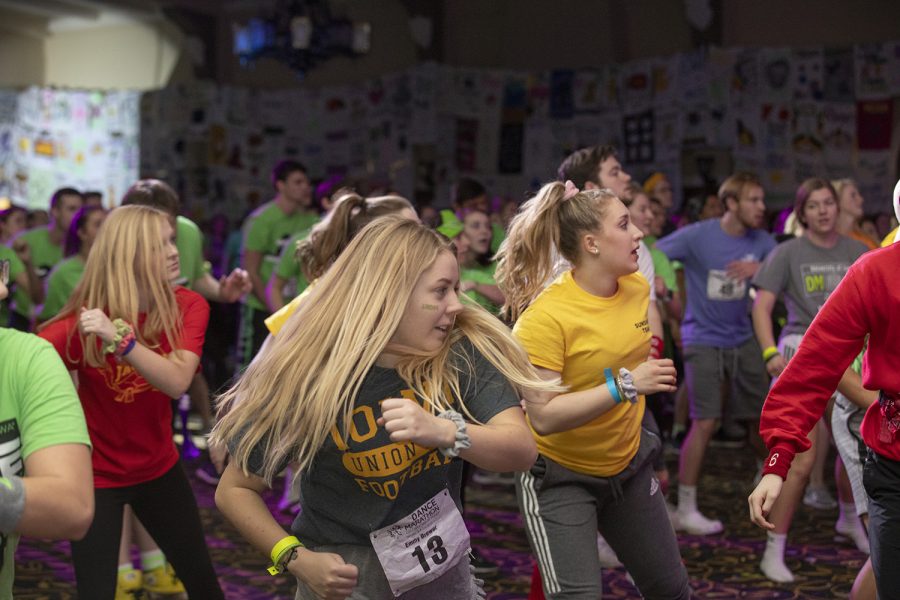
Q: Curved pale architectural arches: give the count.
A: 1